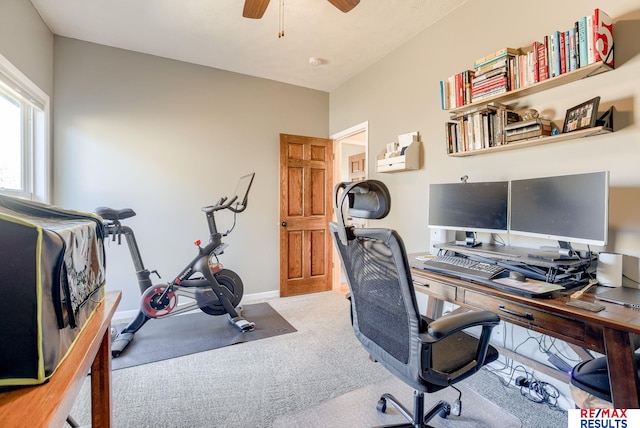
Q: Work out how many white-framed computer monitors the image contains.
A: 2